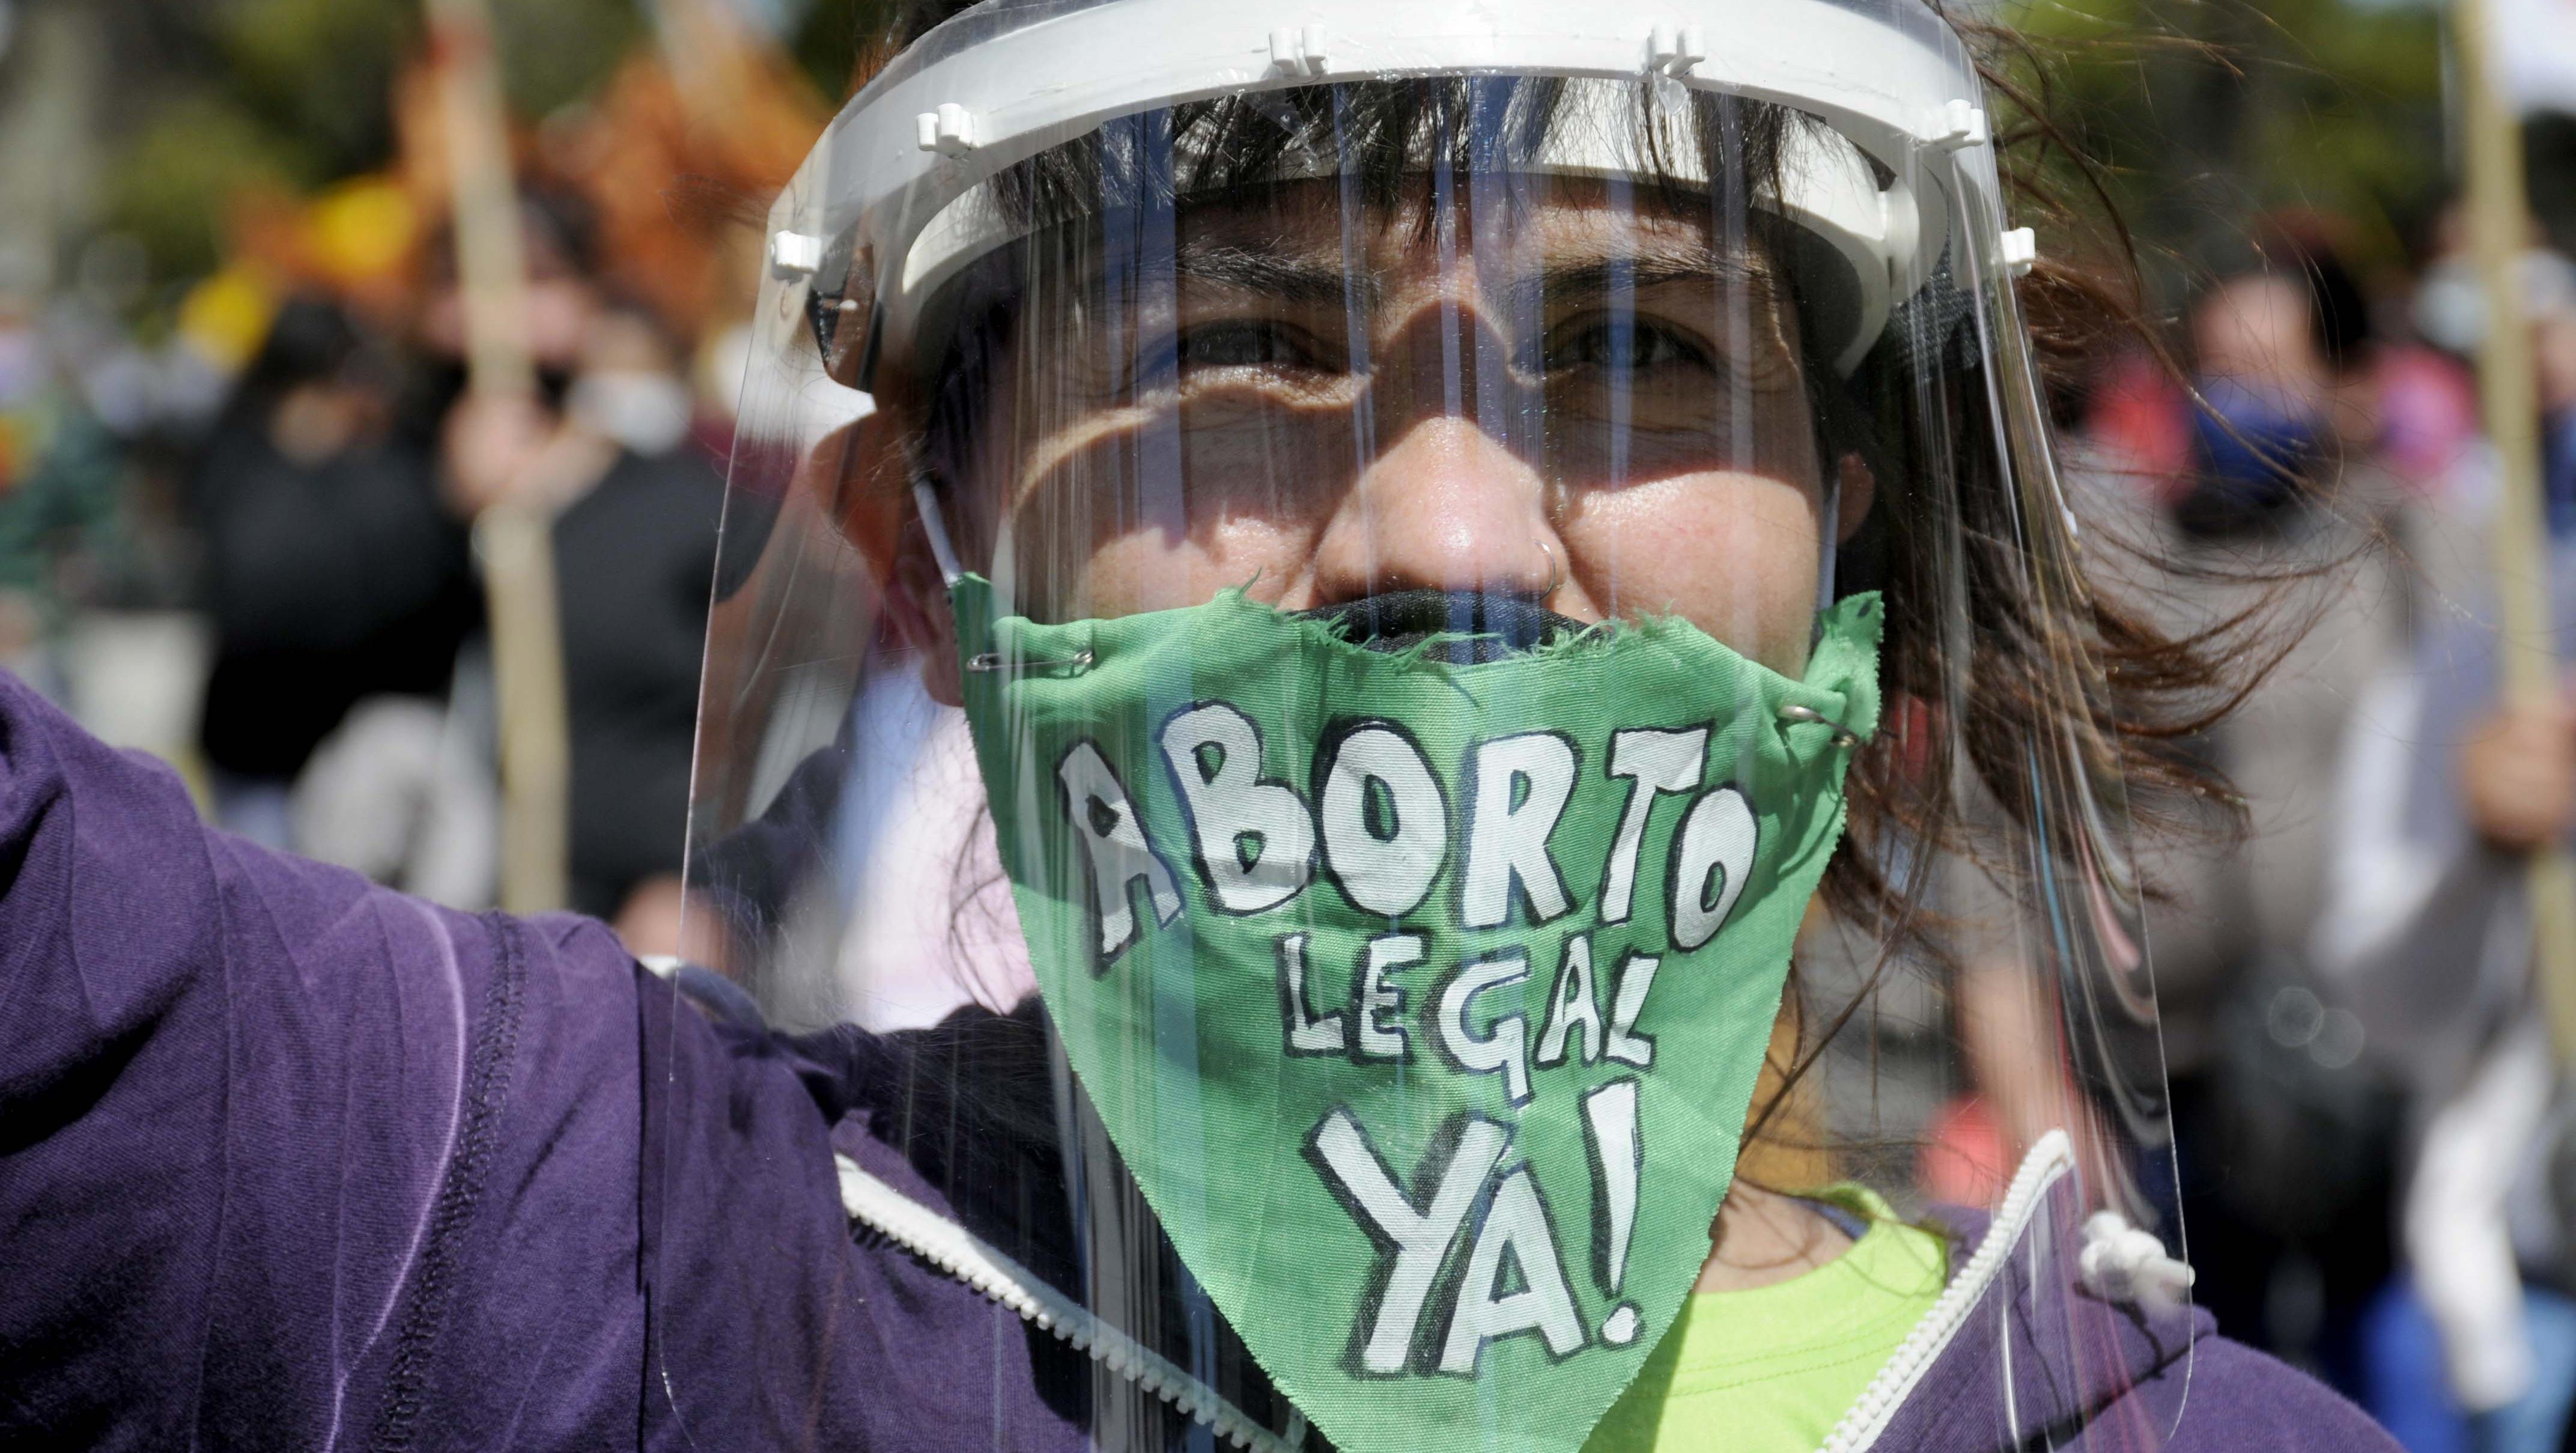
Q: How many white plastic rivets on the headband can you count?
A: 6